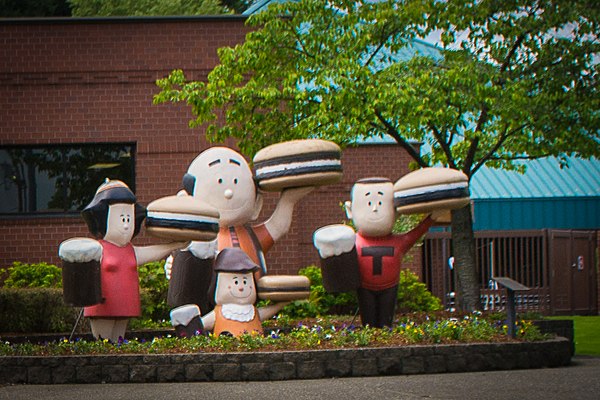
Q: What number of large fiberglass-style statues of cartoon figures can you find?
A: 4